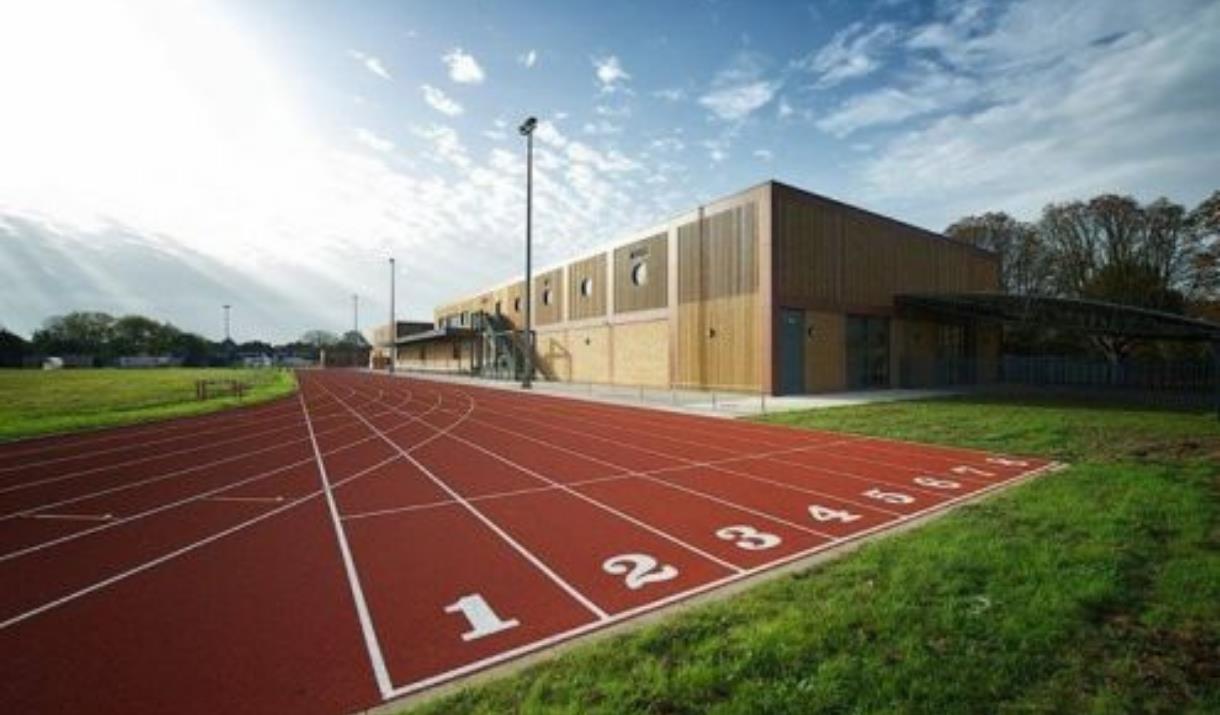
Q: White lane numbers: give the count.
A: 8